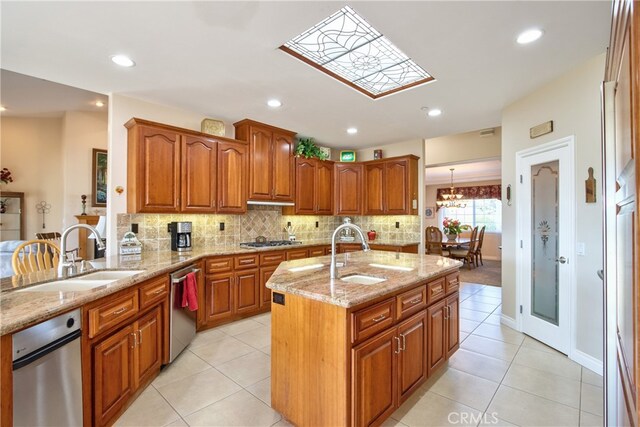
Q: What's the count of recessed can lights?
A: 7